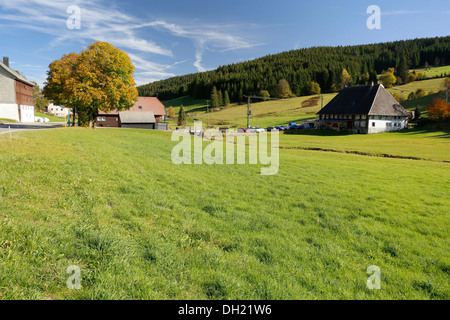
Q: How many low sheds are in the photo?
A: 1